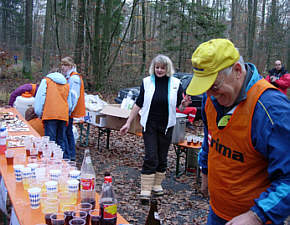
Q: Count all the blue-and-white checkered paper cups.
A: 8